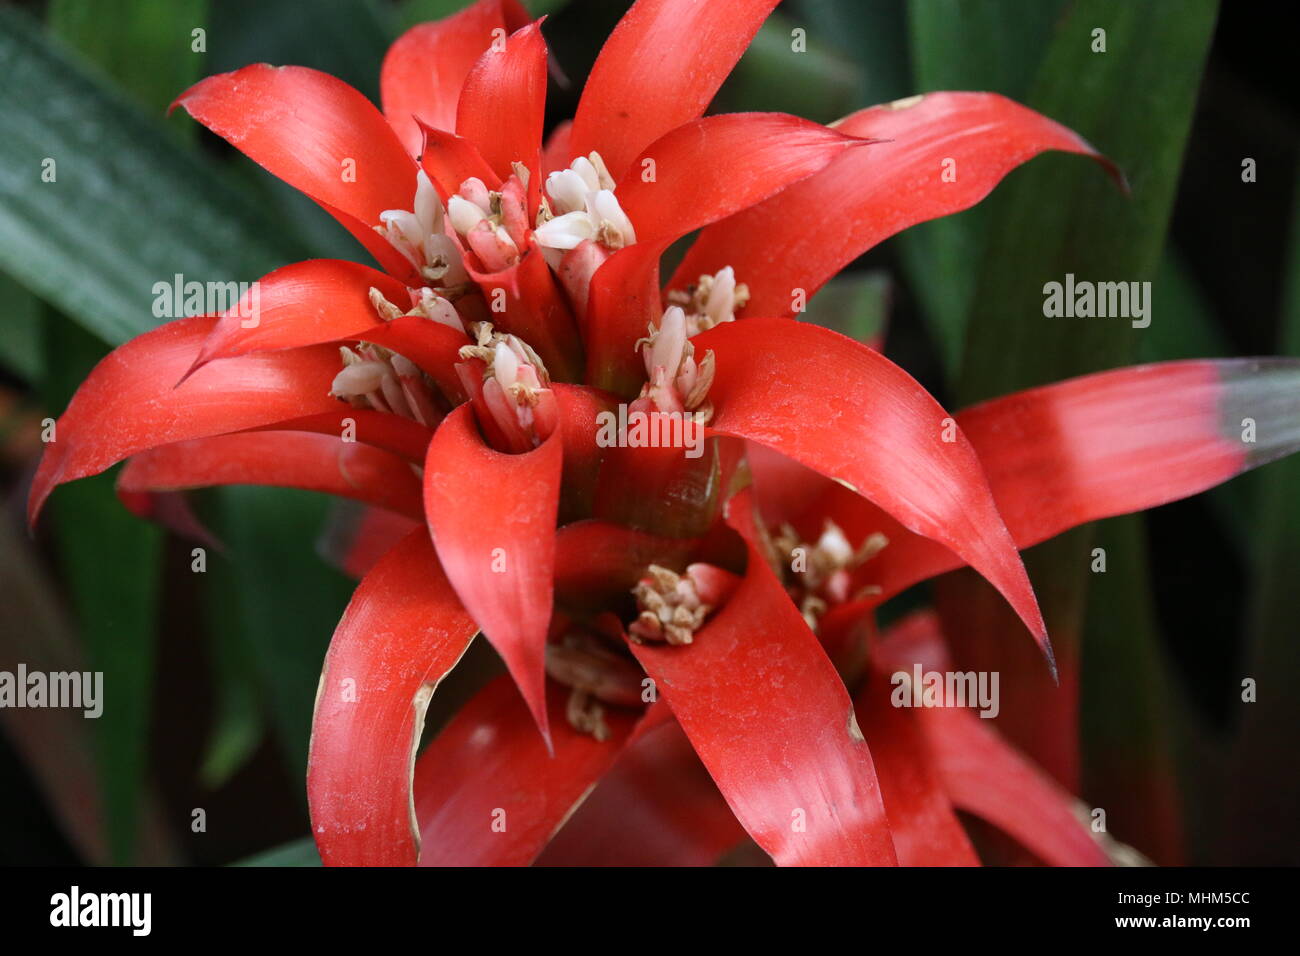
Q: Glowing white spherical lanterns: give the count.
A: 0